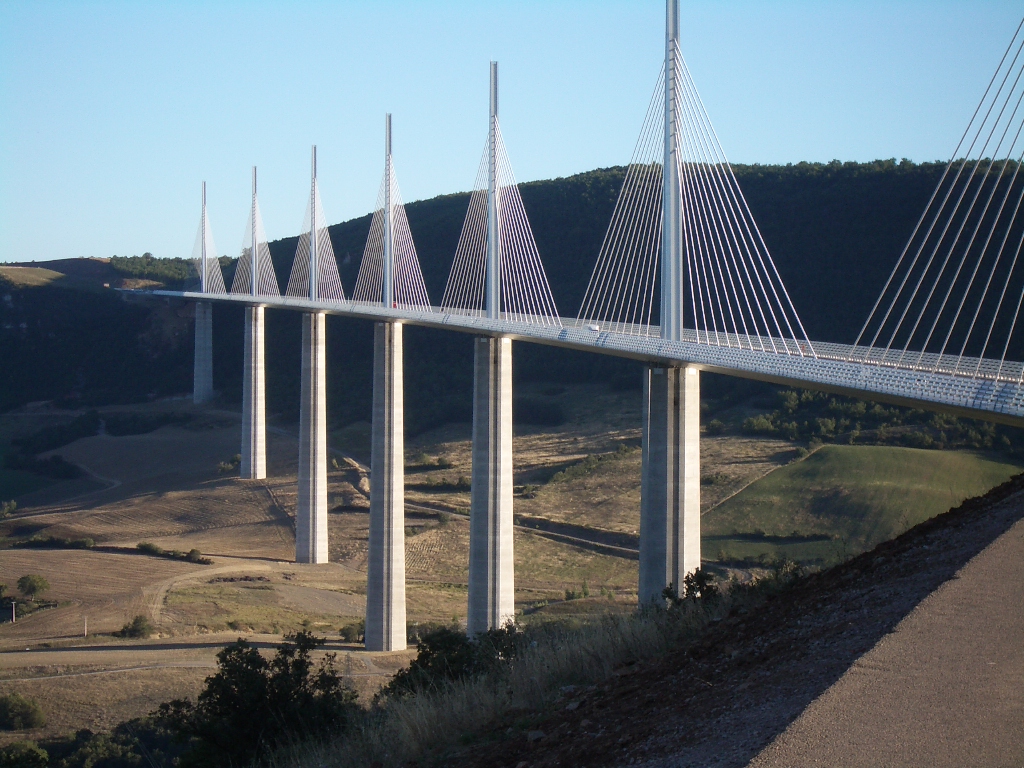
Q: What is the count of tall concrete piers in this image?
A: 6